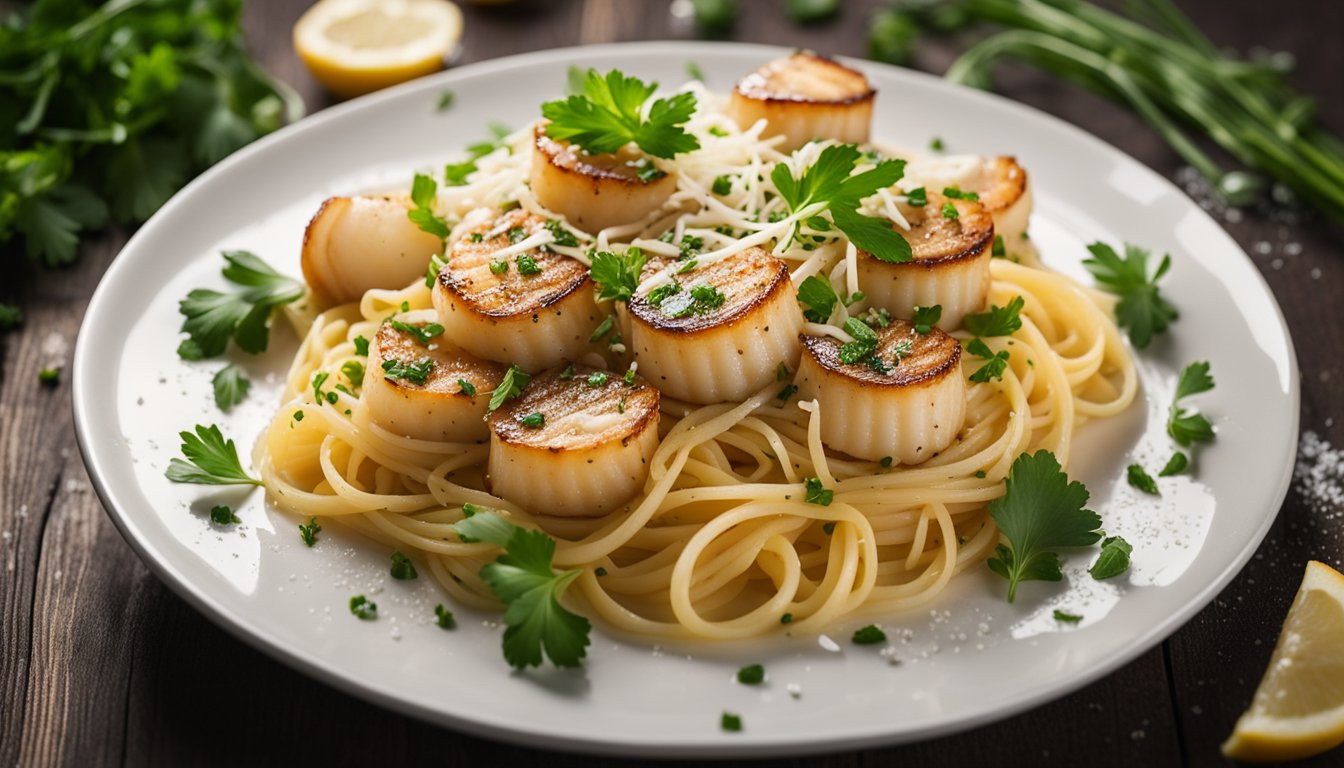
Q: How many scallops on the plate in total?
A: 10